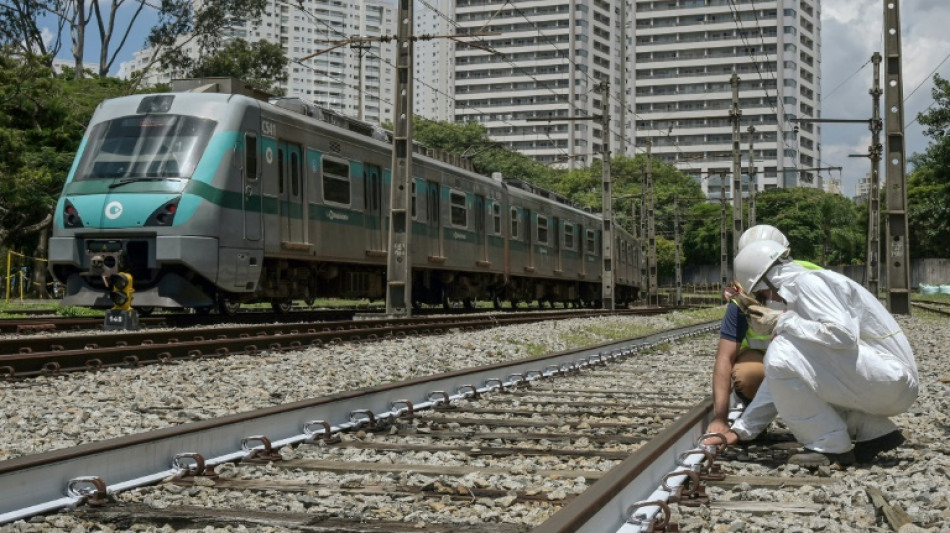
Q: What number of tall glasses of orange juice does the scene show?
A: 0